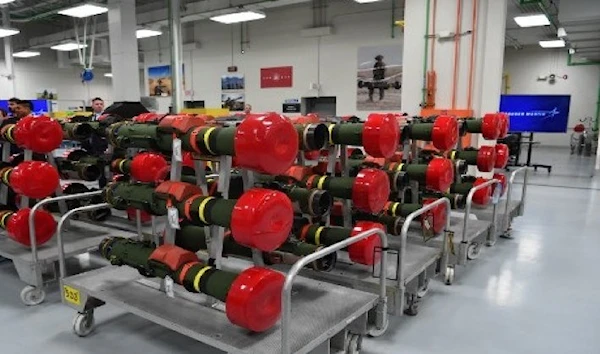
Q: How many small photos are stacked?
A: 2